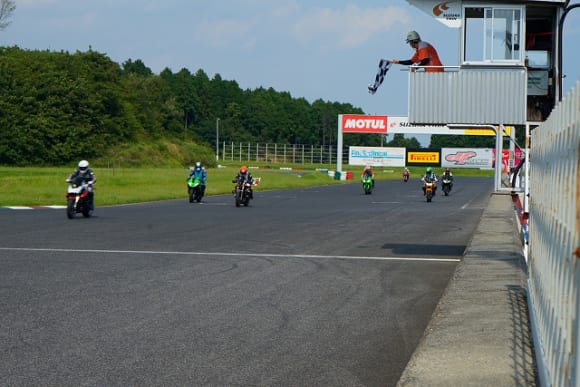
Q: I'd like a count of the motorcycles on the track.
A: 7